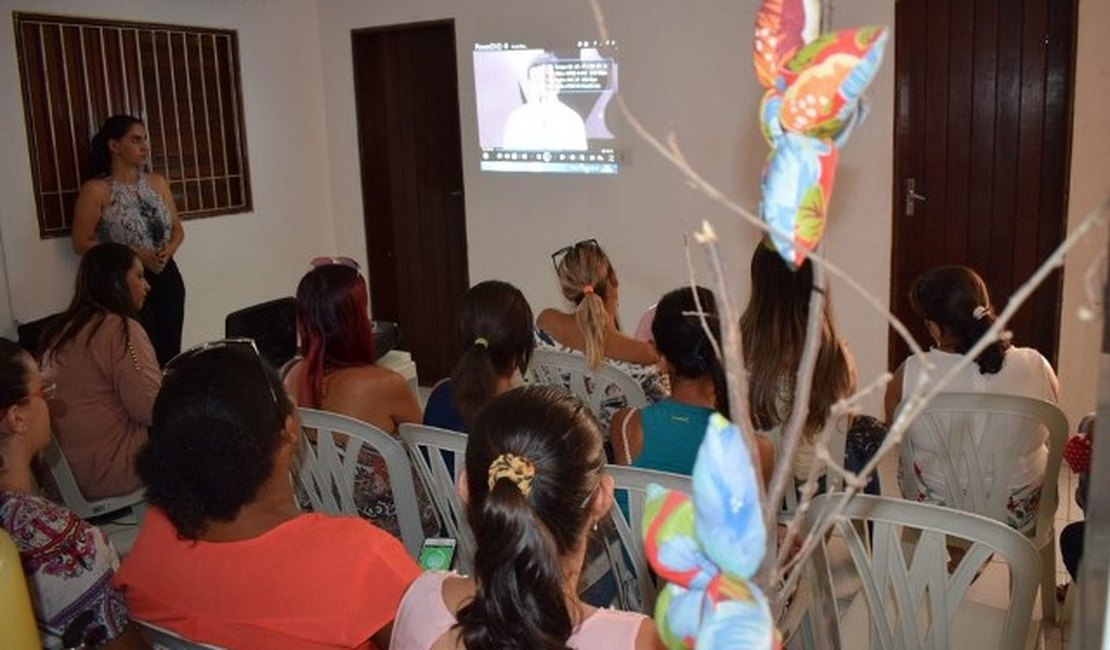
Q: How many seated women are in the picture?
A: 10